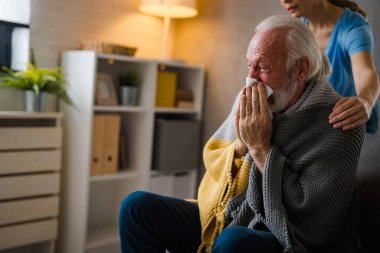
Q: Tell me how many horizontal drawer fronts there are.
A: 5